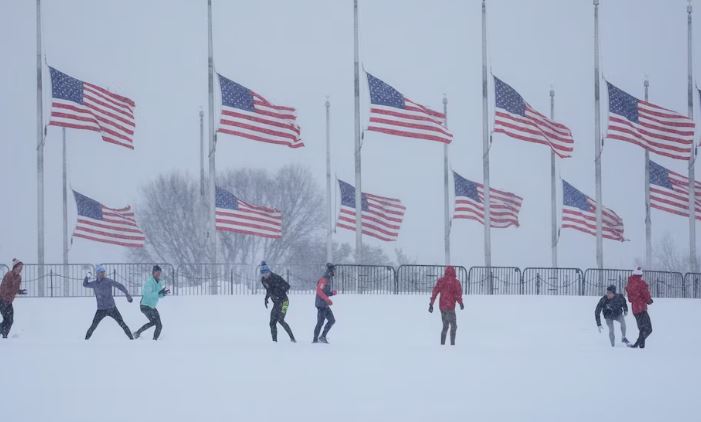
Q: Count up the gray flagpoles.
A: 12